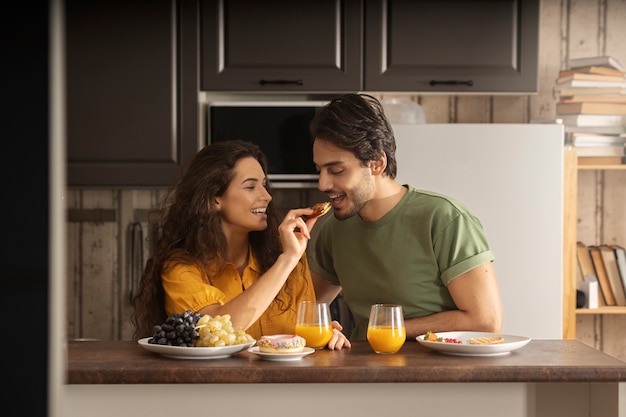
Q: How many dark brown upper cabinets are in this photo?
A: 3